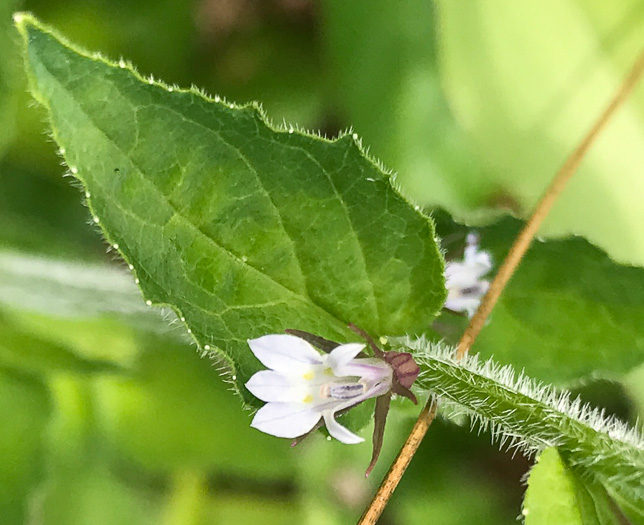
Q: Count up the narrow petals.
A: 2